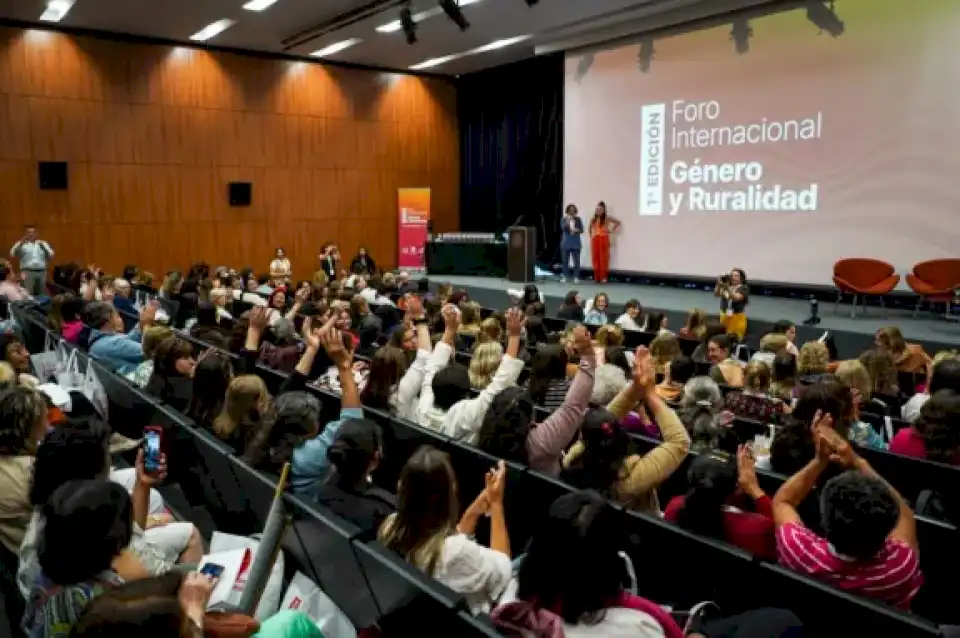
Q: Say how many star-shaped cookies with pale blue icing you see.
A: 0